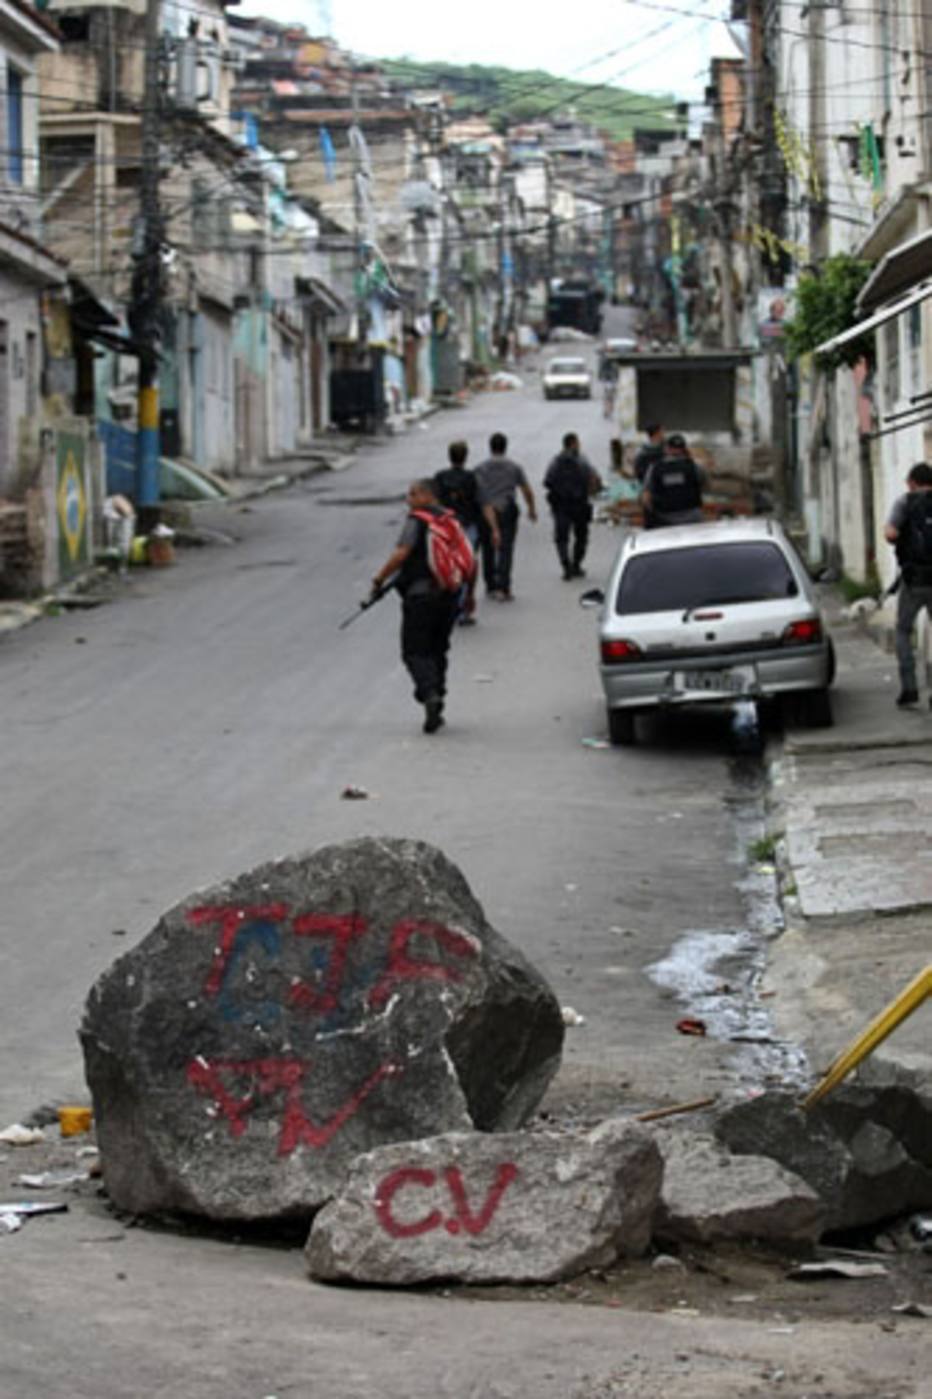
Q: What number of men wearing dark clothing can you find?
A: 7